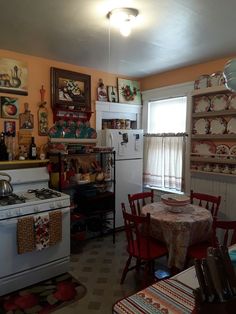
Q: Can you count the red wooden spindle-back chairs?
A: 4